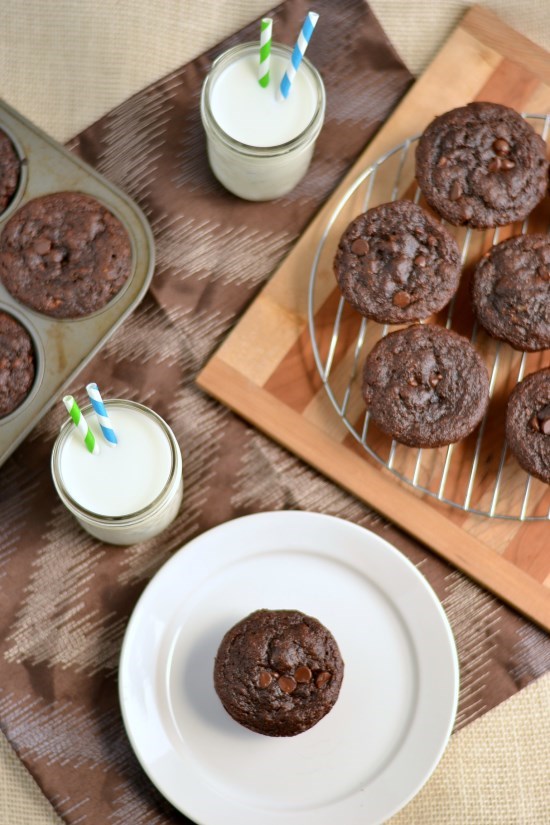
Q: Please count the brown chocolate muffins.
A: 9